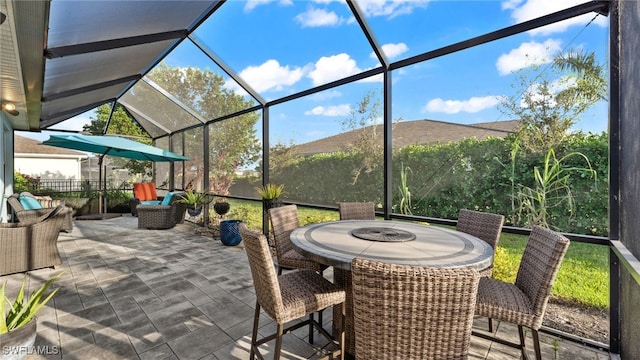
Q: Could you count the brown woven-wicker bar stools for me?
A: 6